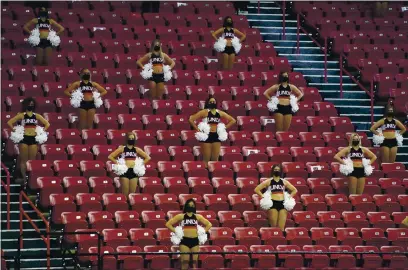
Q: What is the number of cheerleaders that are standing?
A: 12